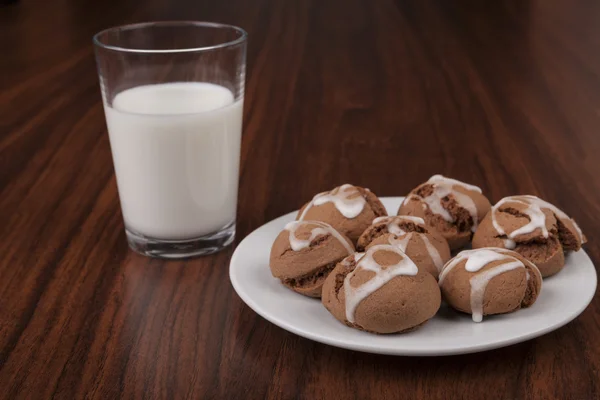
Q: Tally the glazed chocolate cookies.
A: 7